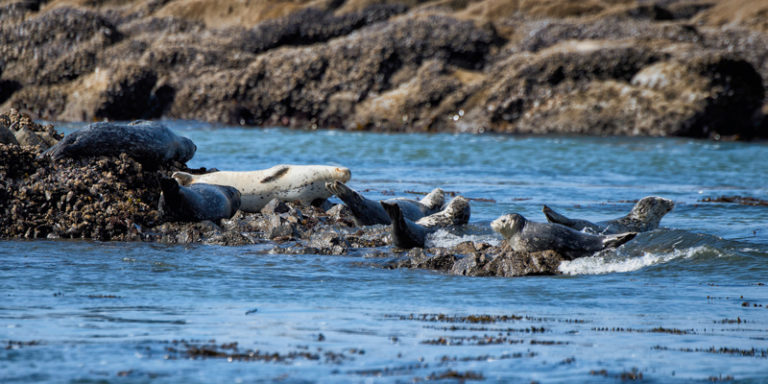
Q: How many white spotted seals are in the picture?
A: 1